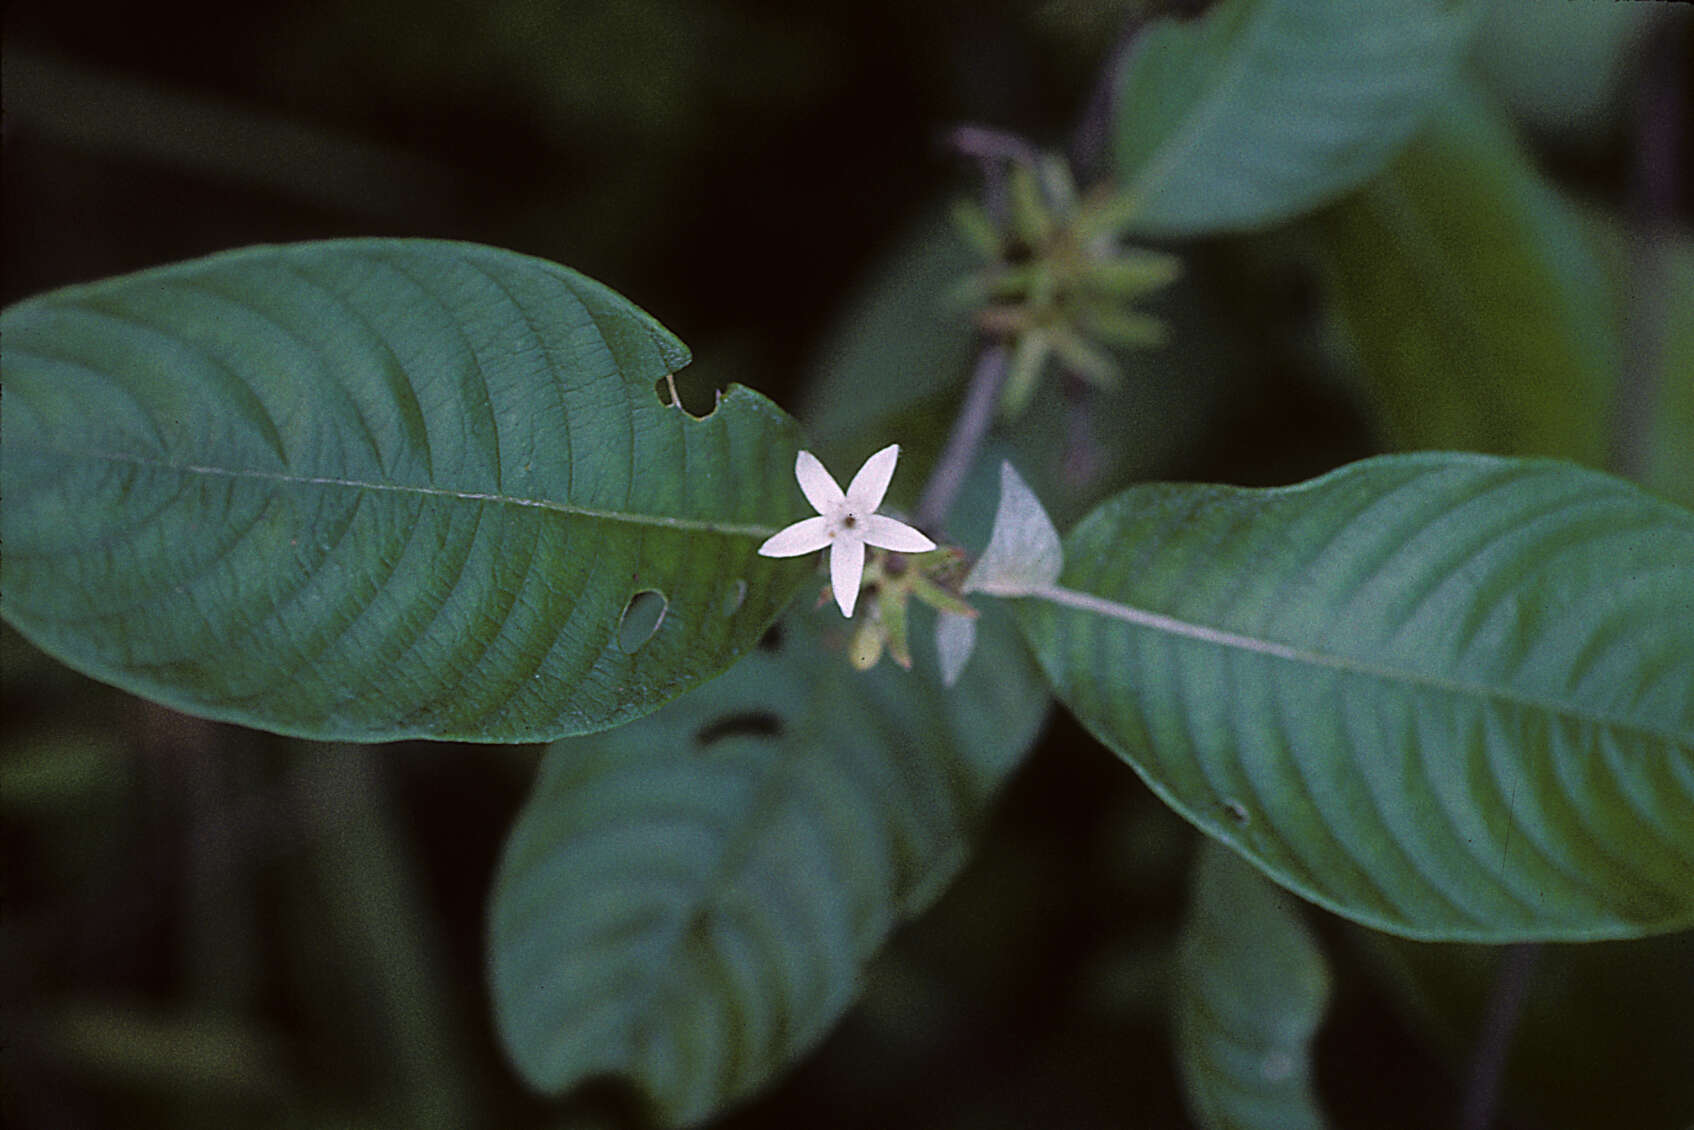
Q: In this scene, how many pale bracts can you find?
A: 2